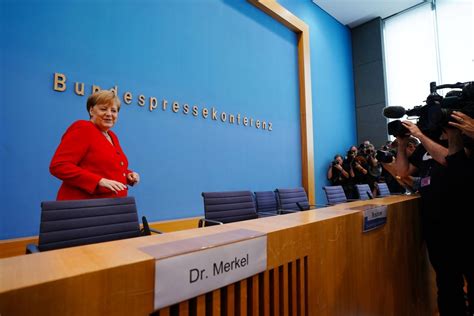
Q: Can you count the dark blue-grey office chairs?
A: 7